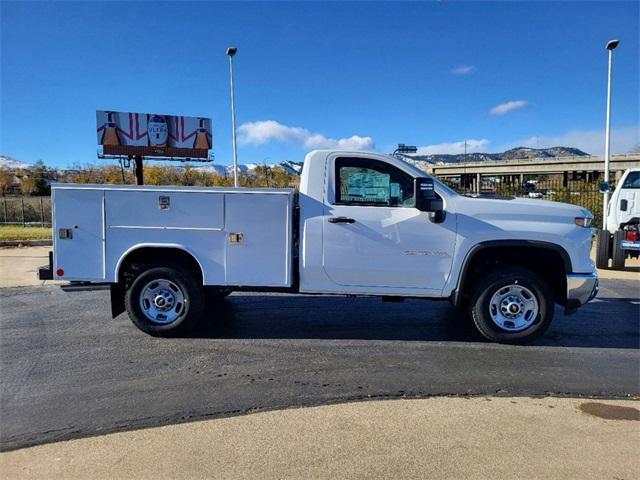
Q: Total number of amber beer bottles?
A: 2